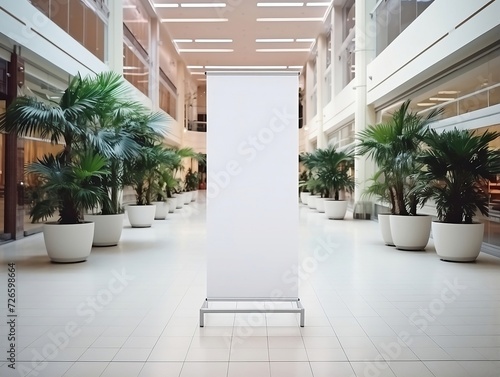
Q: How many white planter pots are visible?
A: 15